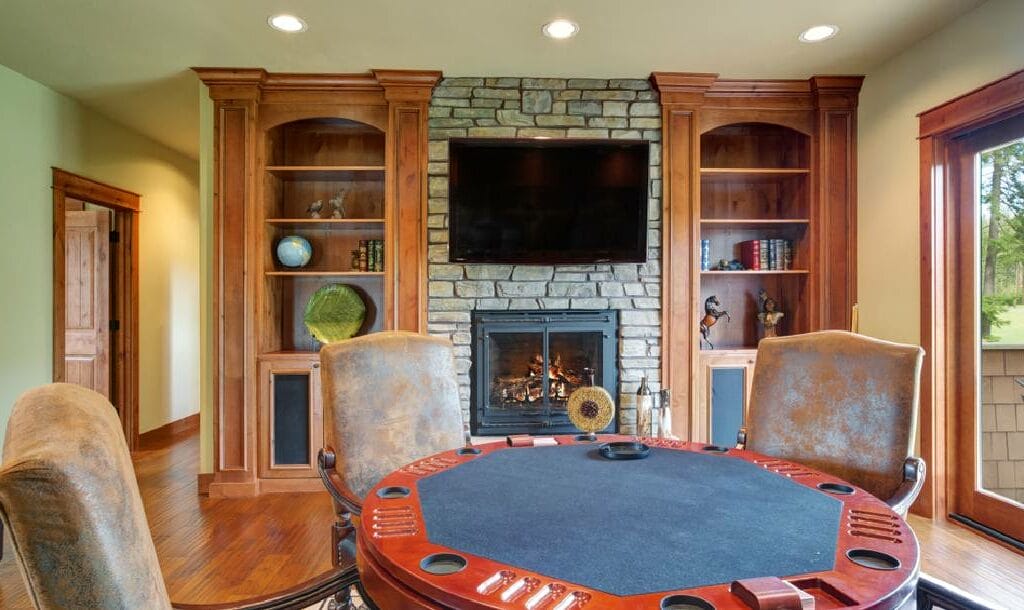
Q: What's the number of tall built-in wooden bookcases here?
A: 2